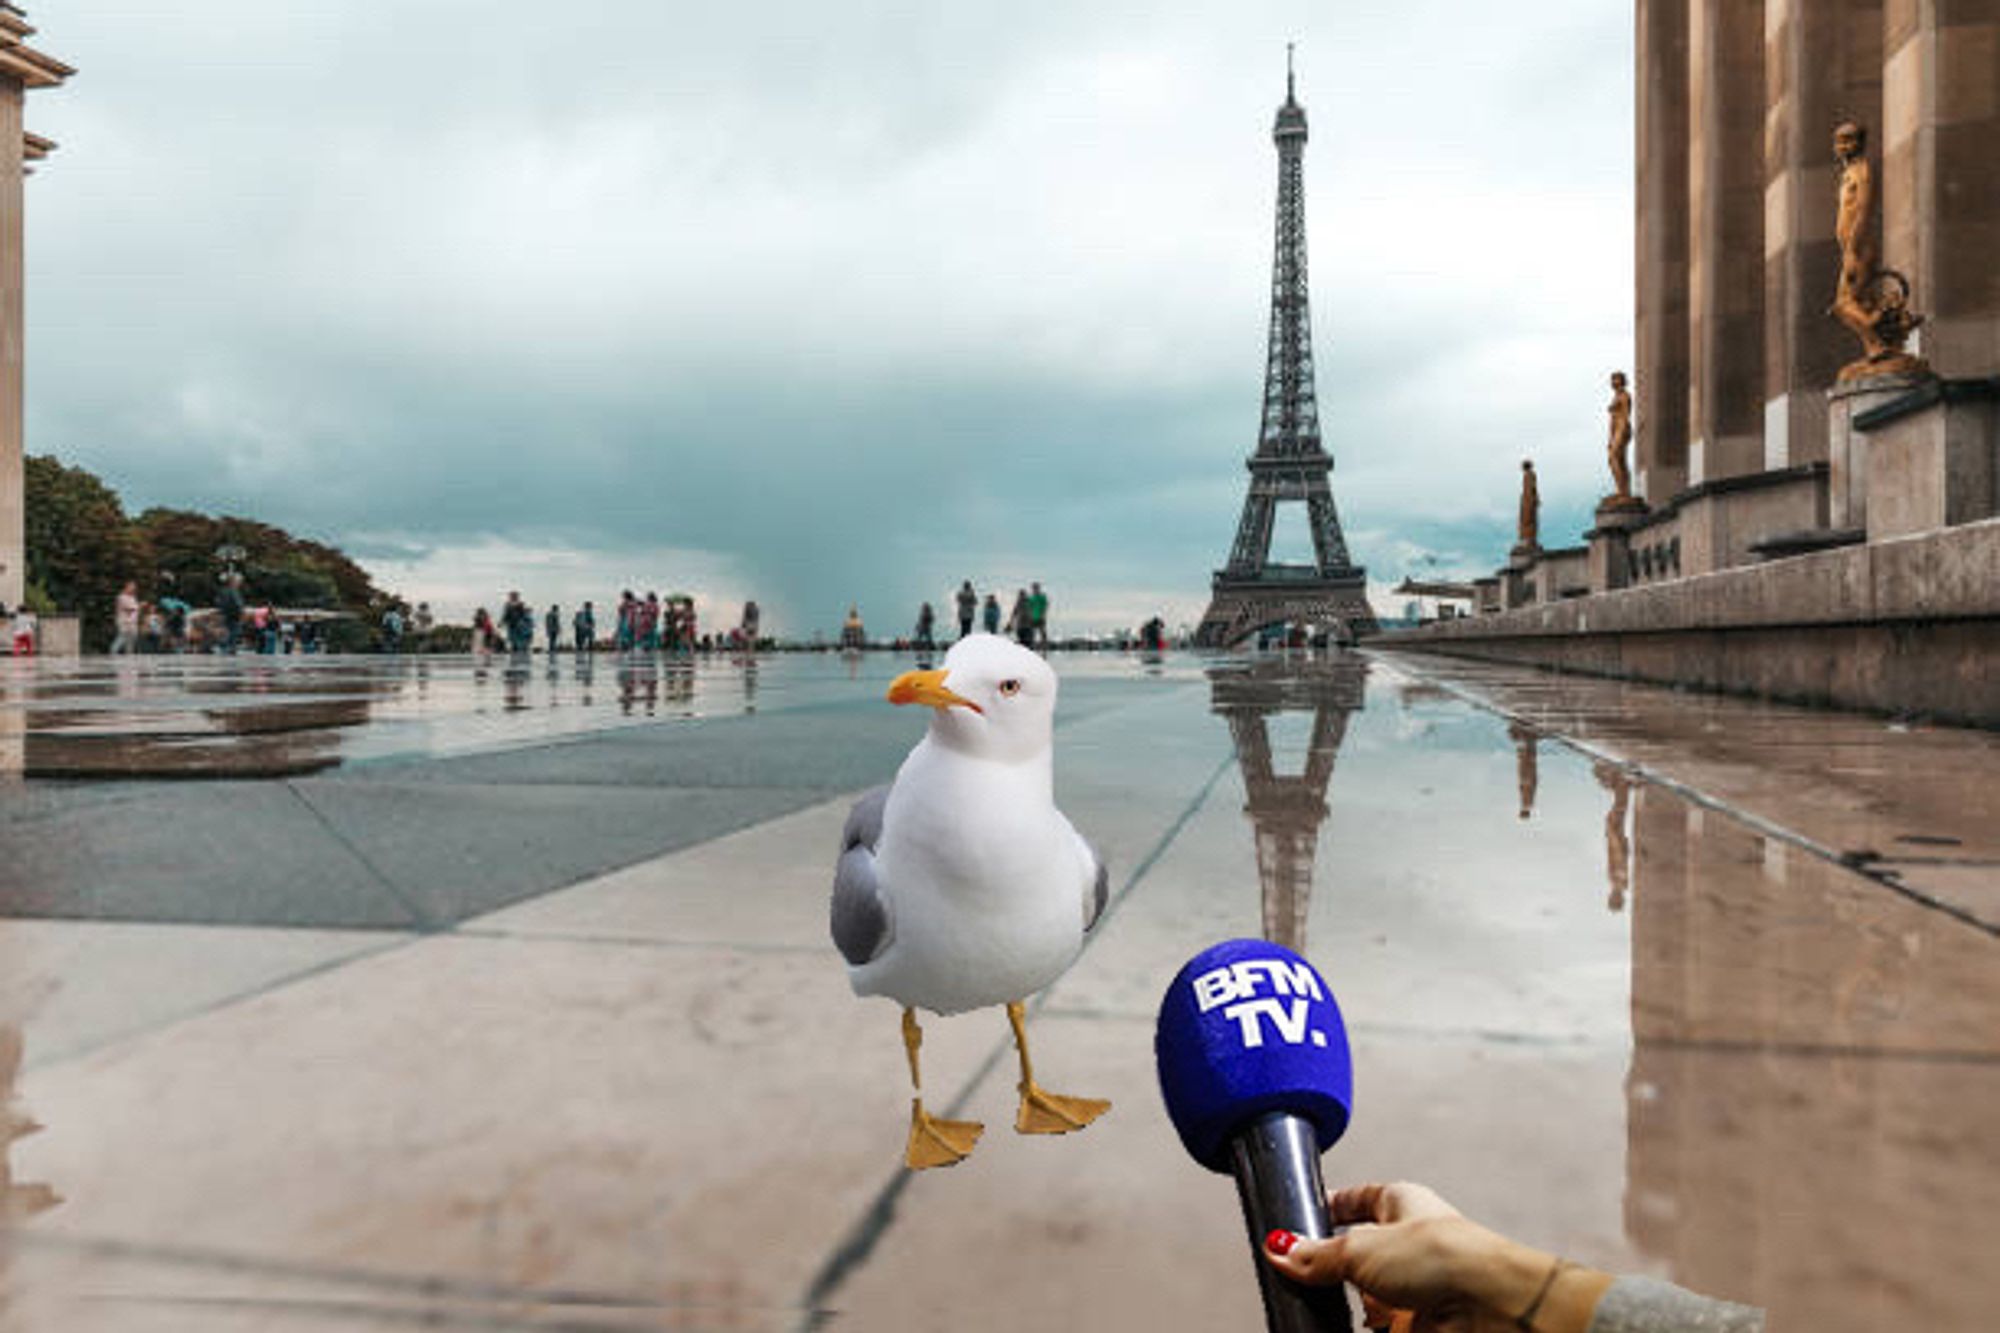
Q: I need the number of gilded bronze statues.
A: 3